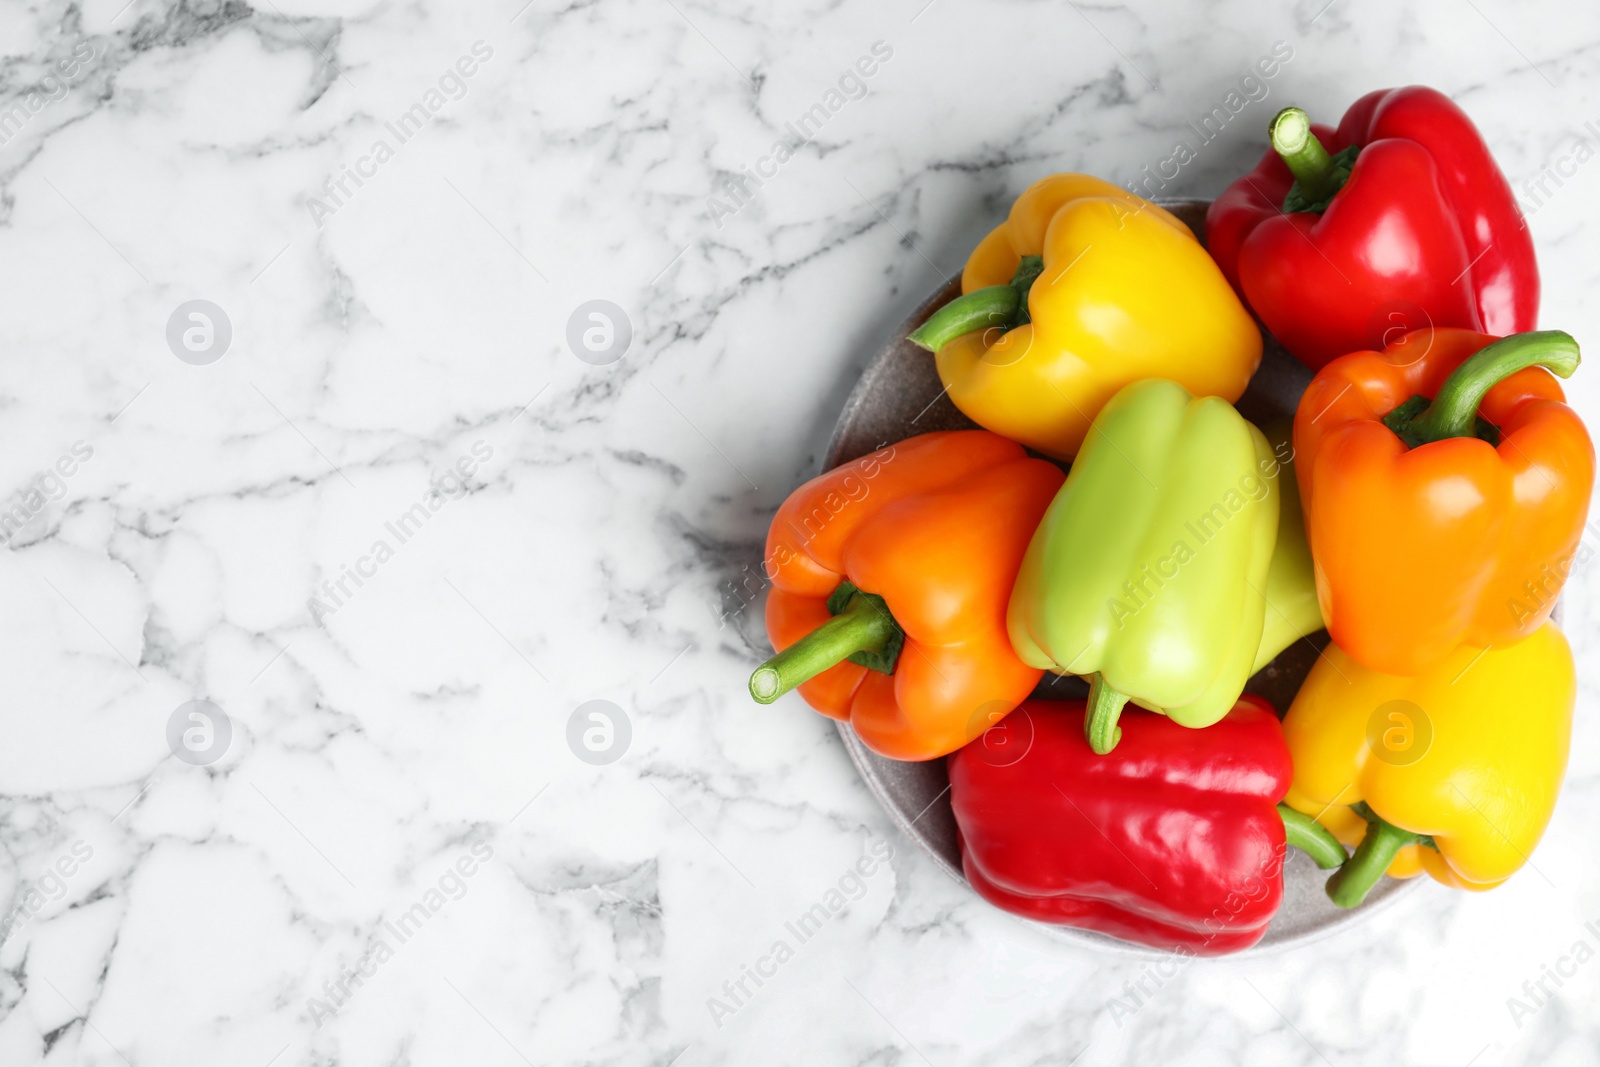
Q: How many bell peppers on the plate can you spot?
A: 8